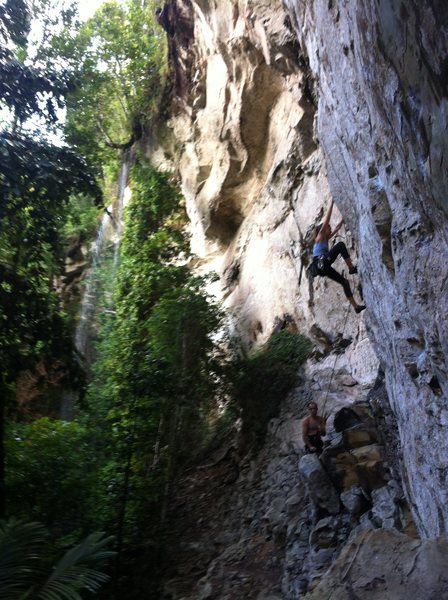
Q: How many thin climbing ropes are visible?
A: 1